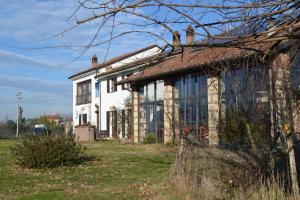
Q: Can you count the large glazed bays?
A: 3